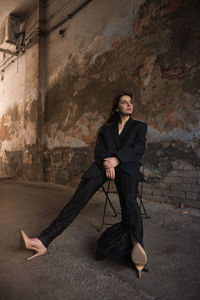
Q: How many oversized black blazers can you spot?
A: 1